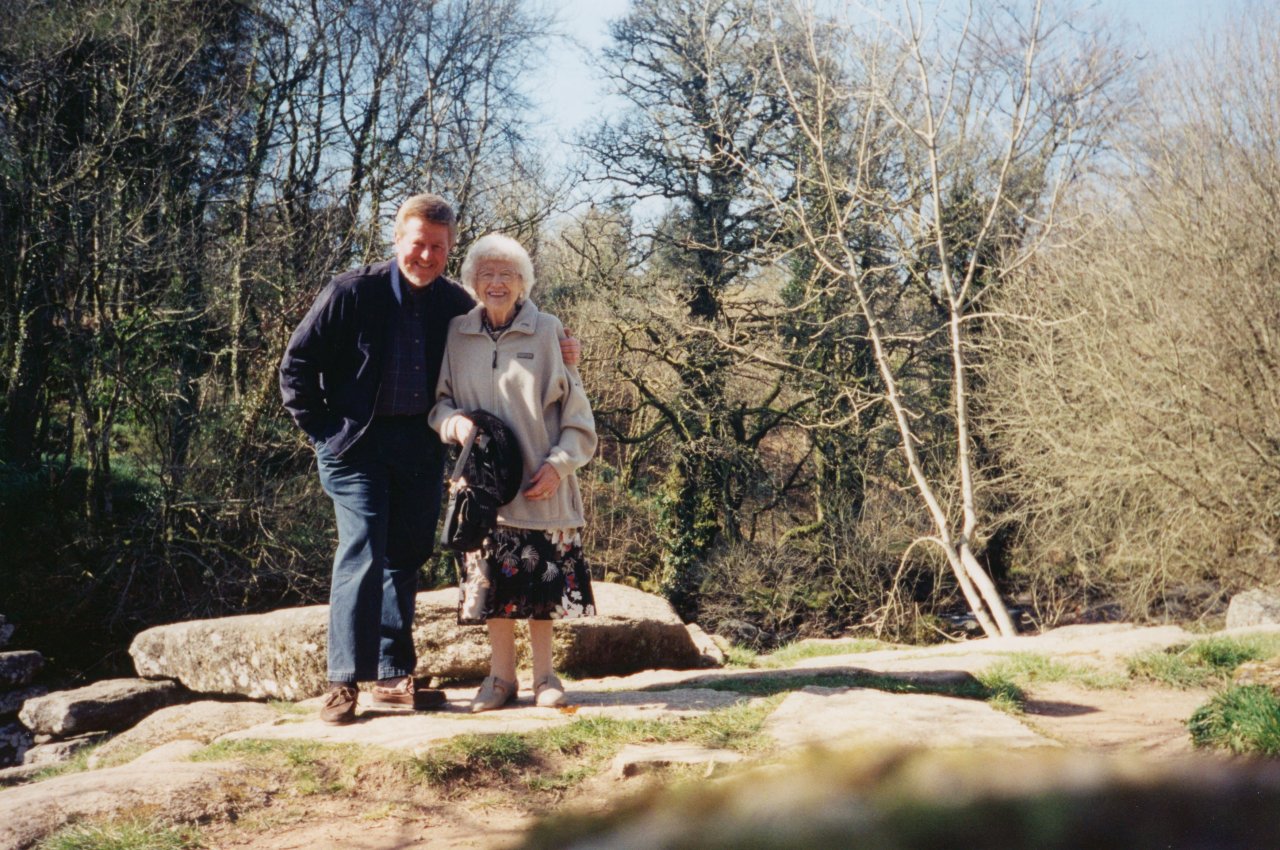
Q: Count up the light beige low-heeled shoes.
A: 2